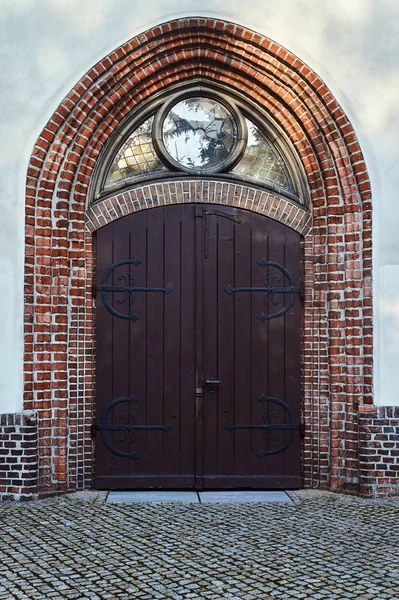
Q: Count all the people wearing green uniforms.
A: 0